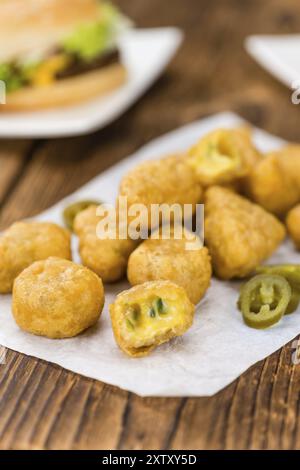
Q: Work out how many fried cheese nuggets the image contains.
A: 10